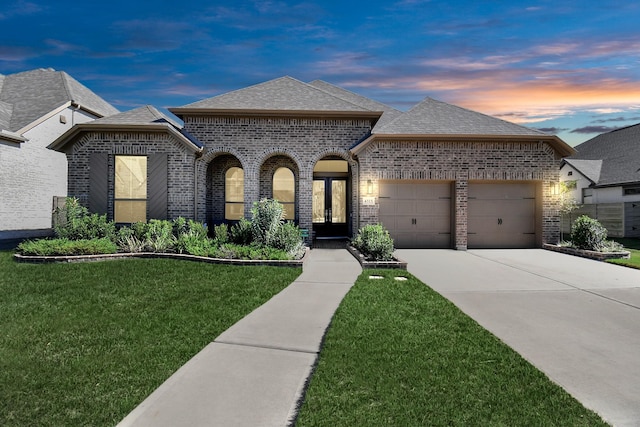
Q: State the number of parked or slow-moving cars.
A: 0